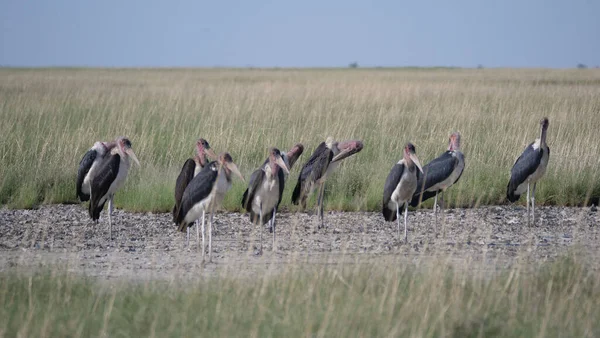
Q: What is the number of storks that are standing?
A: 10